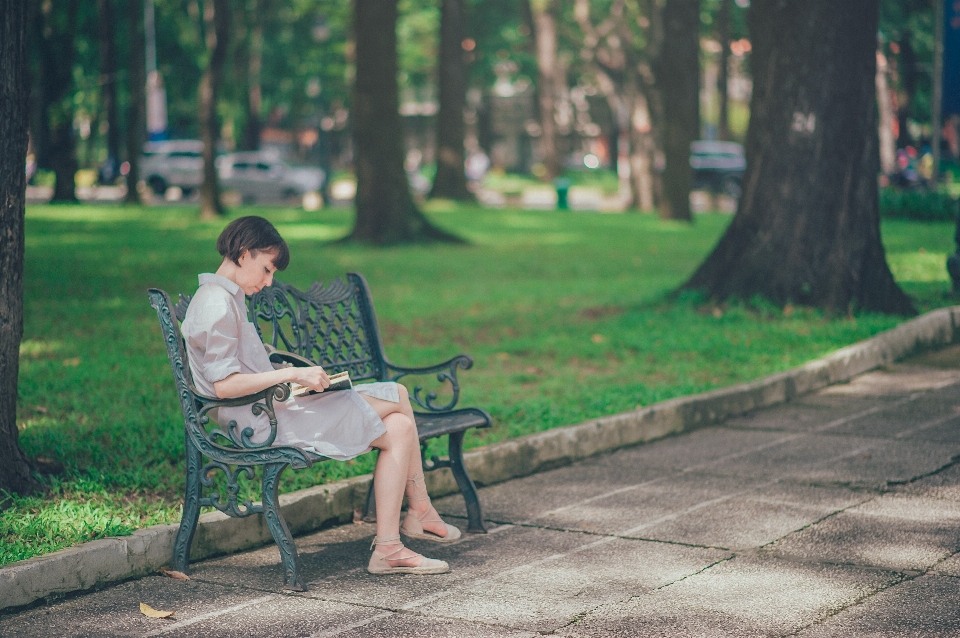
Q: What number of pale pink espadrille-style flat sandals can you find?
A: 2